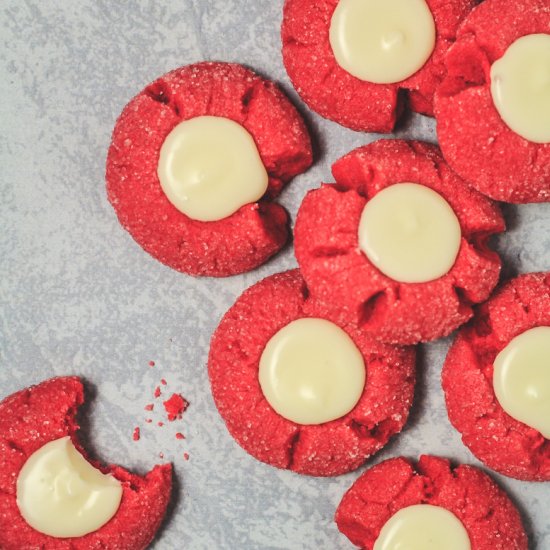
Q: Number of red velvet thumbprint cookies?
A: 8